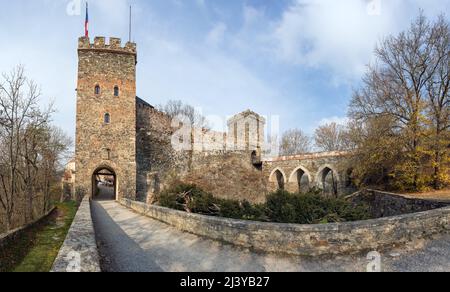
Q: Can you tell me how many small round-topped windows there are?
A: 3